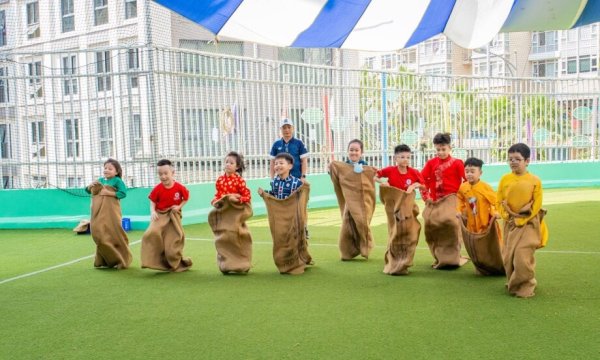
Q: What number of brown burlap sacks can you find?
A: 9